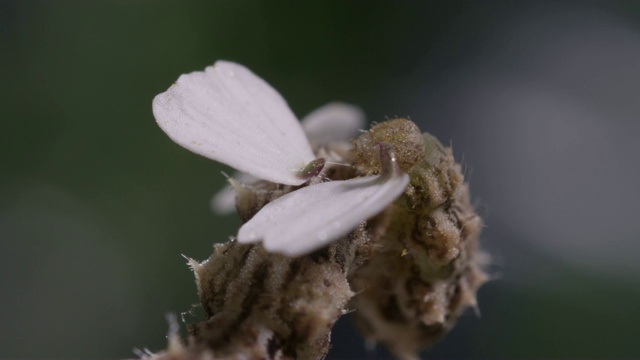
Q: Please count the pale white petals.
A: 4